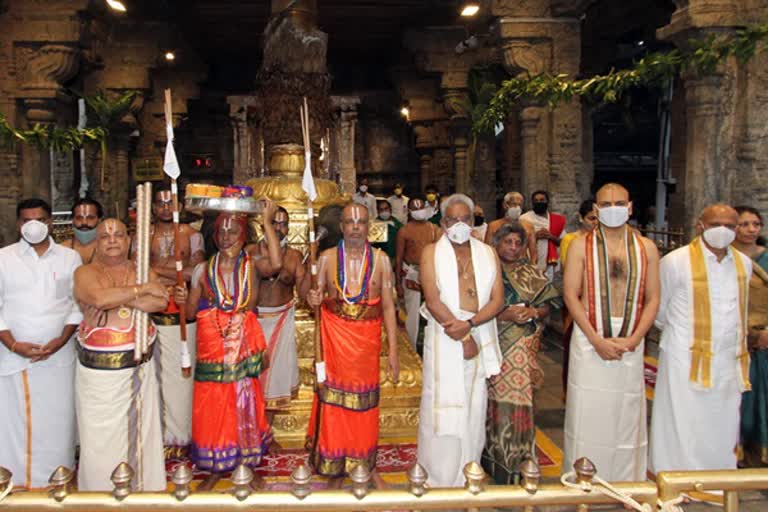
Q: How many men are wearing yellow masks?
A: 2